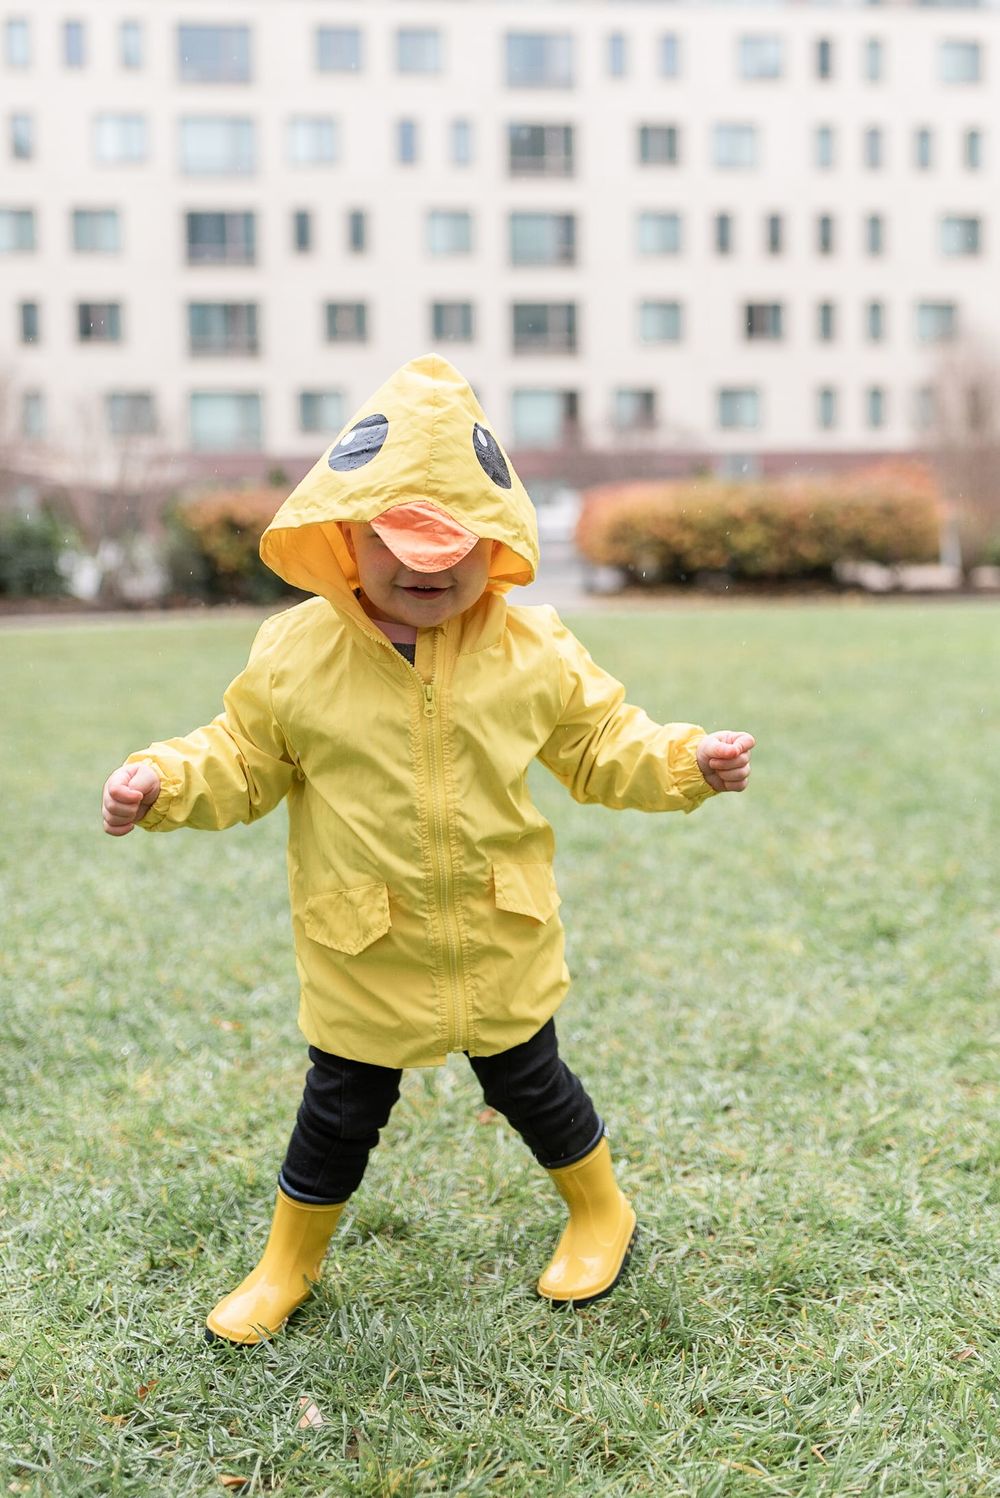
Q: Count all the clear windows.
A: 0